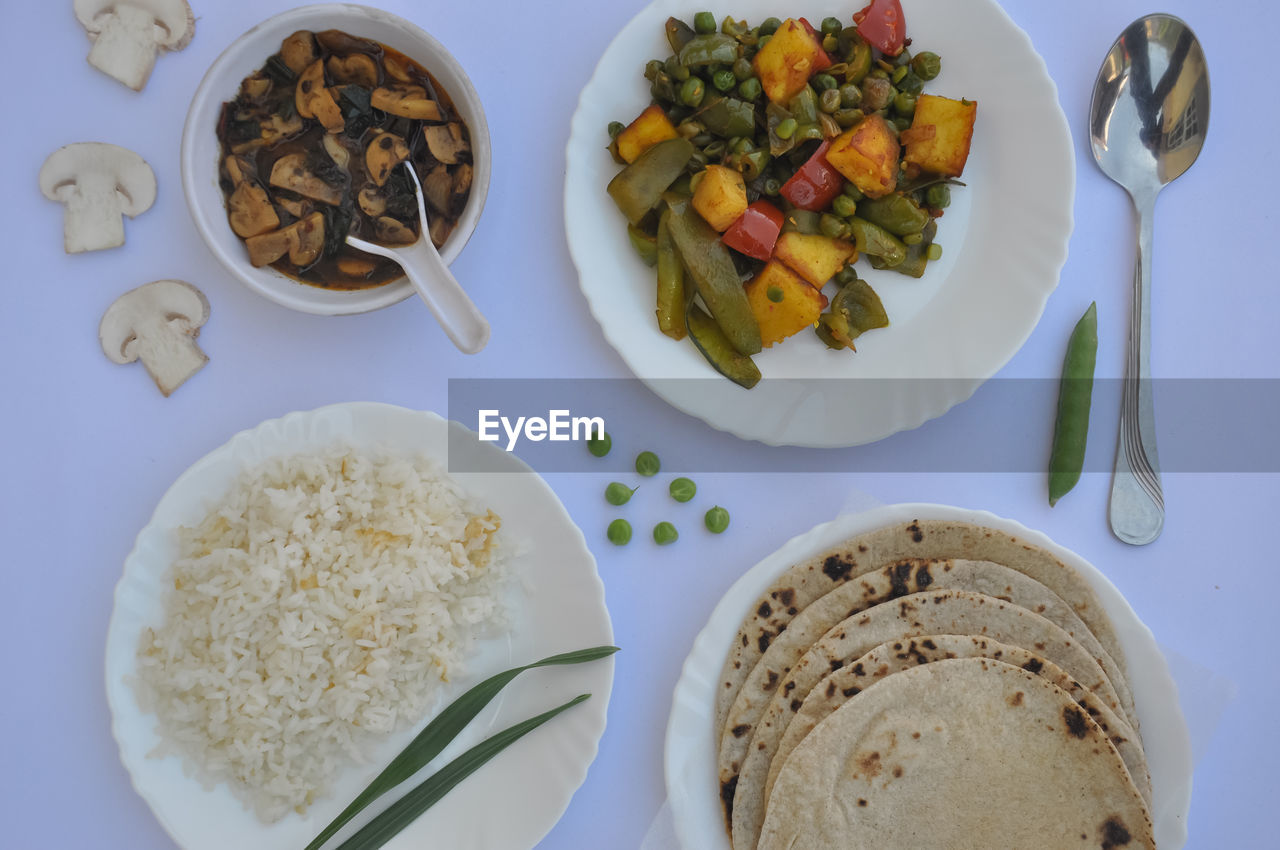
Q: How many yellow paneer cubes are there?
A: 7